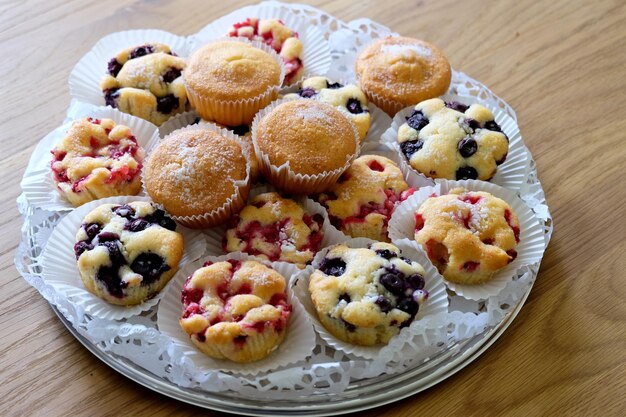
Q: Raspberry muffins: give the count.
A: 6